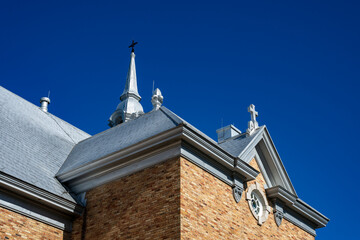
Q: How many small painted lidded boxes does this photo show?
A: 0